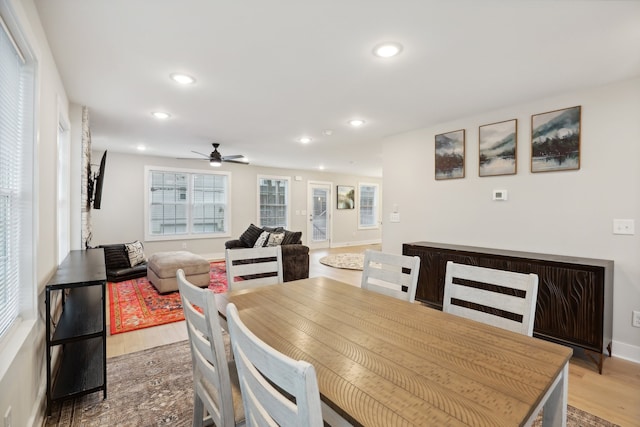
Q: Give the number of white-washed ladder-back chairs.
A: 5